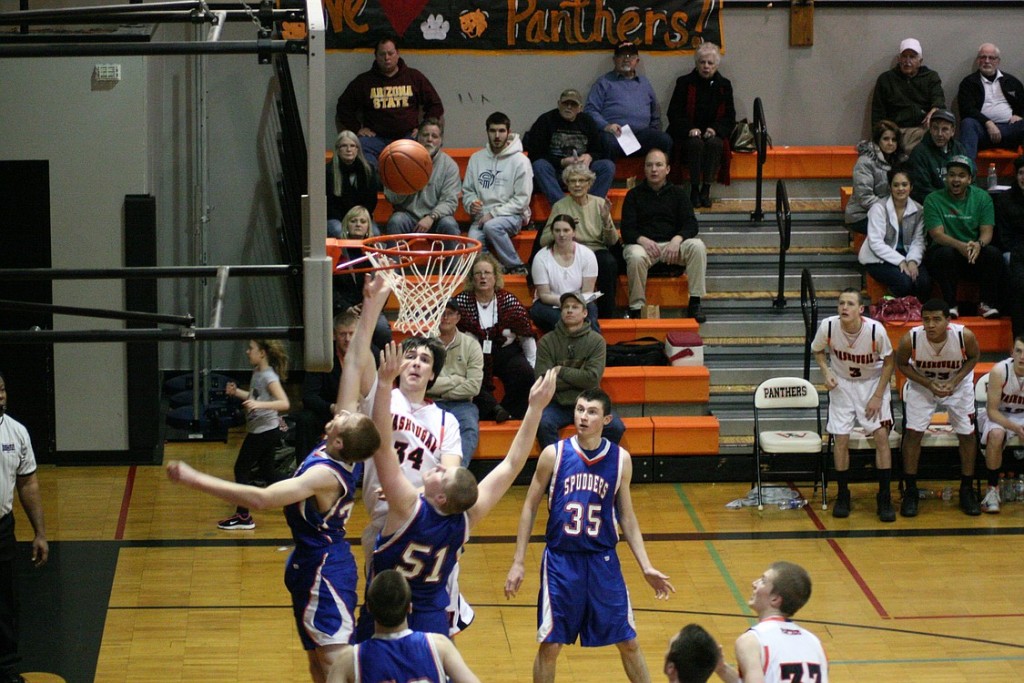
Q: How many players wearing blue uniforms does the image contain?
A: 4